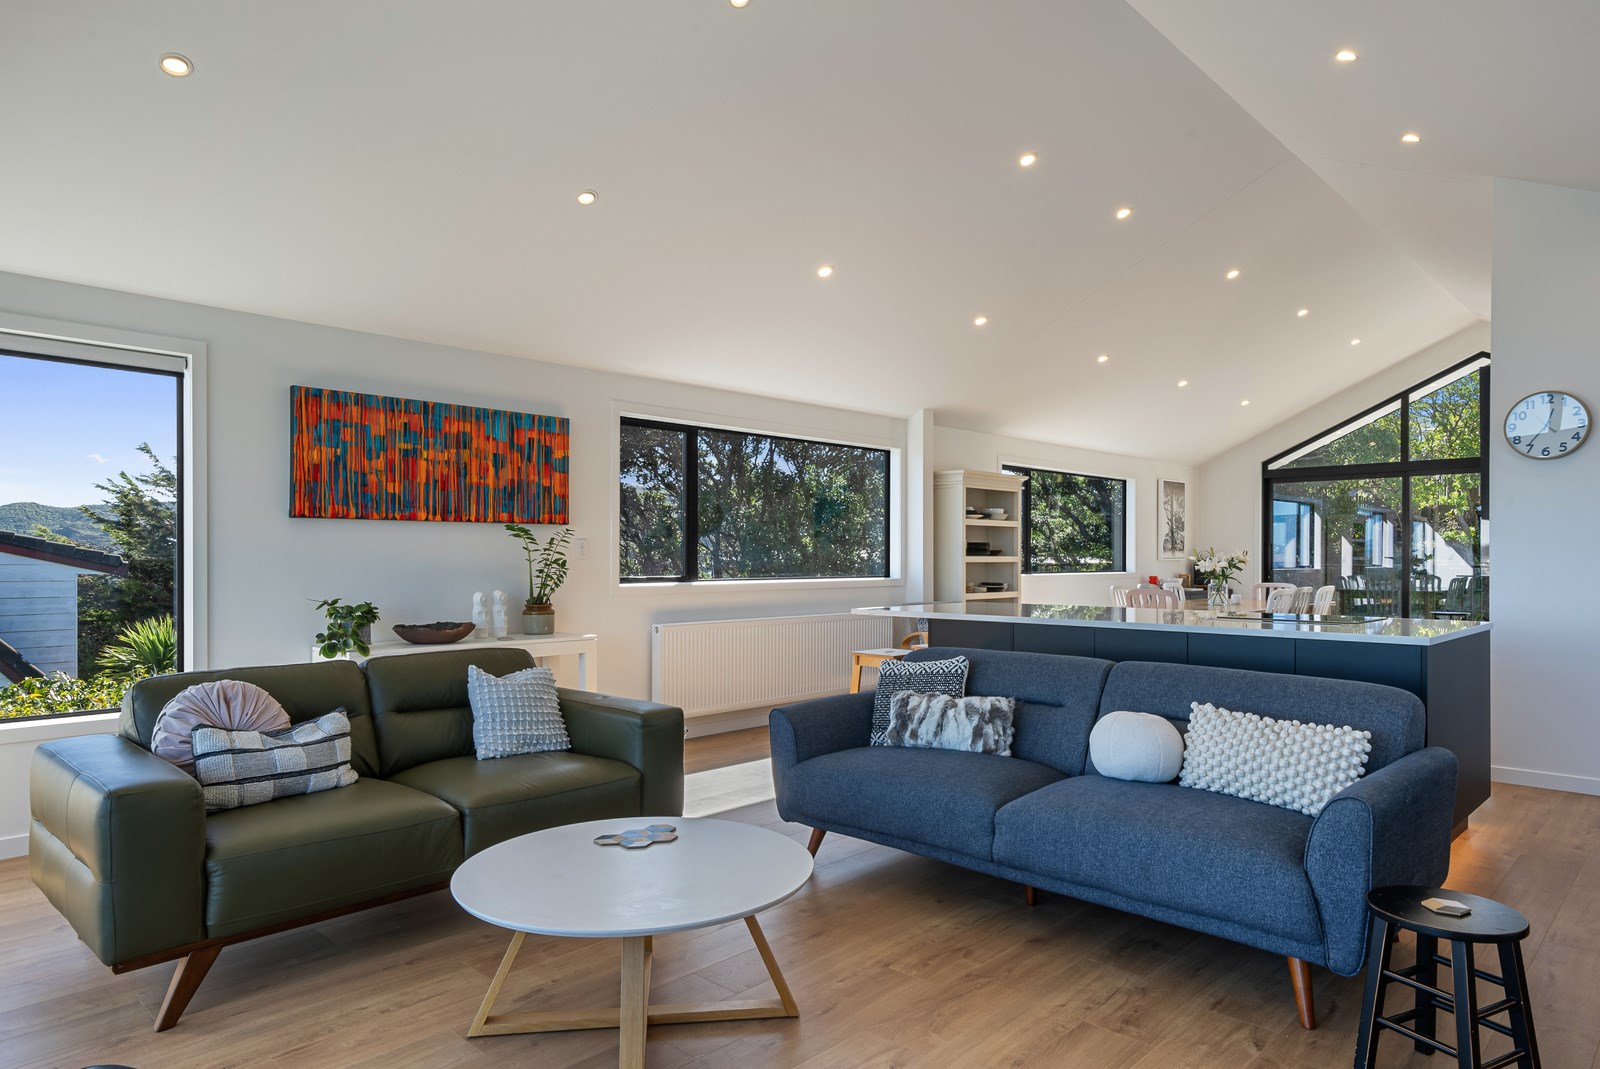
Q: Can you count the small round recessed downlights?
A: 15